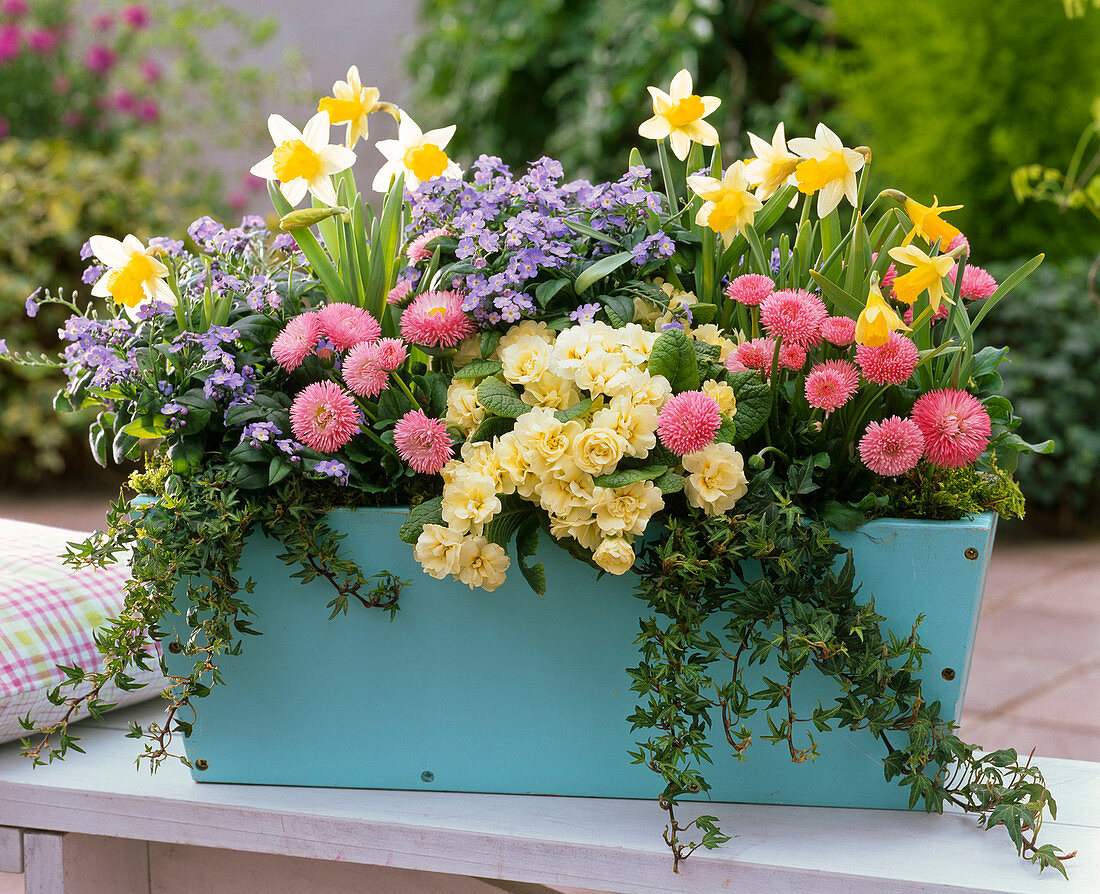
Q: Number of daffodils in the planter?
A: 11